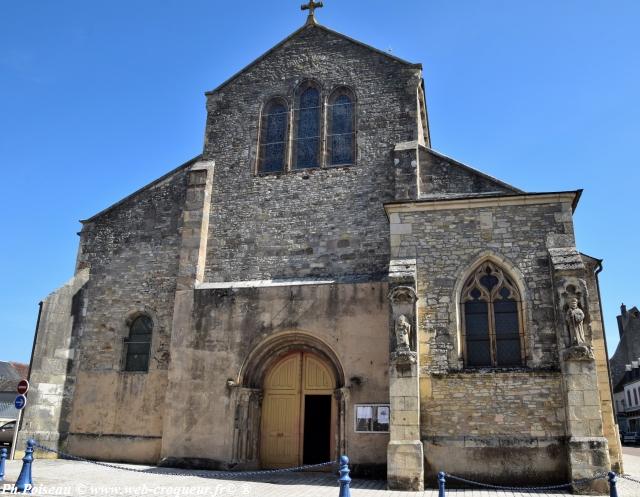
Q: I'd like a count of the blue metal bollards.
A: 5